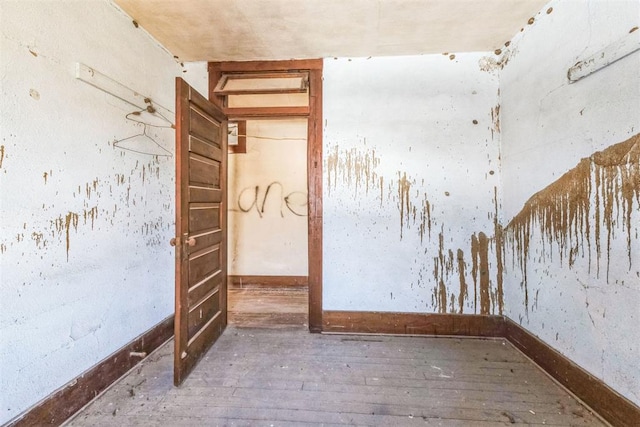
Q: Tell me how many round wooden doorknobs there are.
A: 2